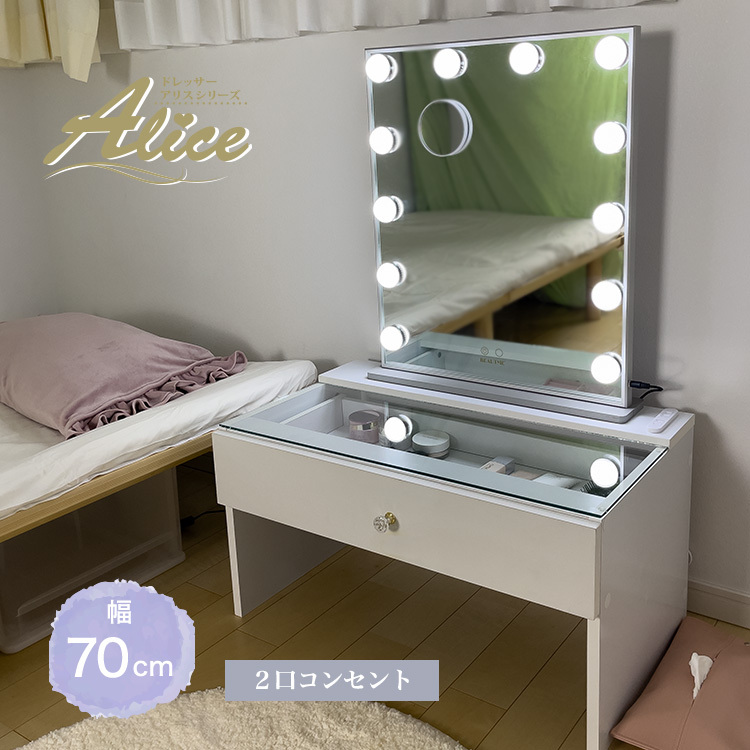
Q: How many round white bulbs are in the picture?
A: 12